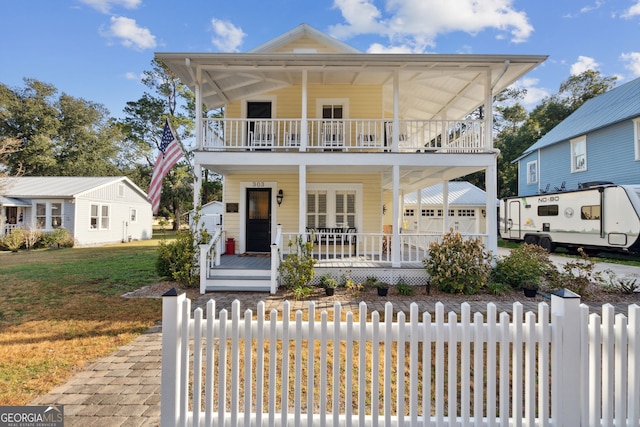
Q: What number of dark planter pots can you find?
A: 3